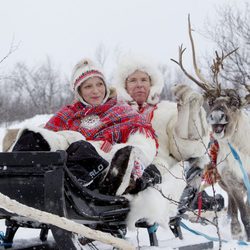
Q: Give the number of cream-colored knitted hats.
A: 1